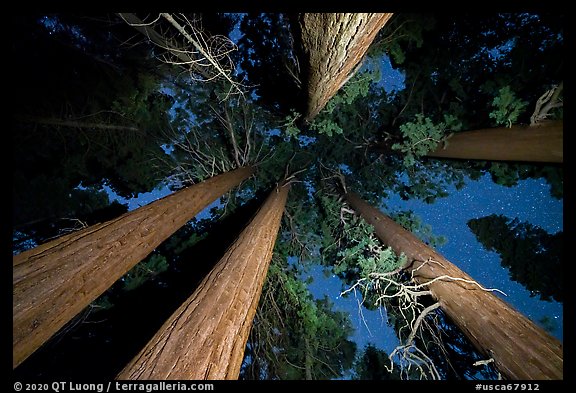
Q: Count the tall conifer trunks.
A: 5